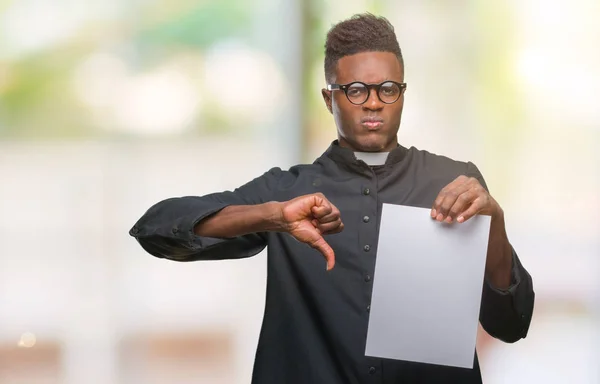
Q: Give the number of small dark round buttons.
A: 6